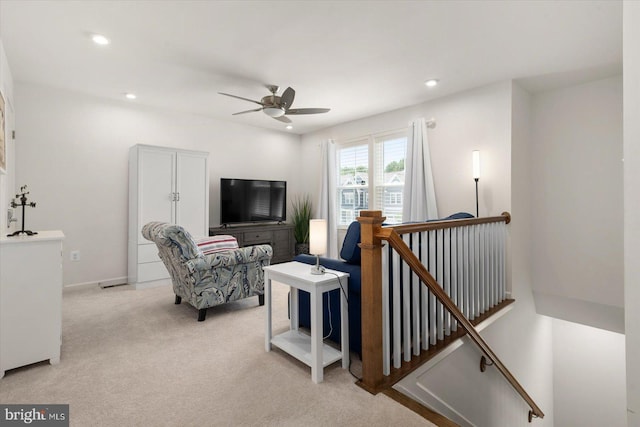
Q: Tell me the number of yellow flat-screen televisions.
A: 0